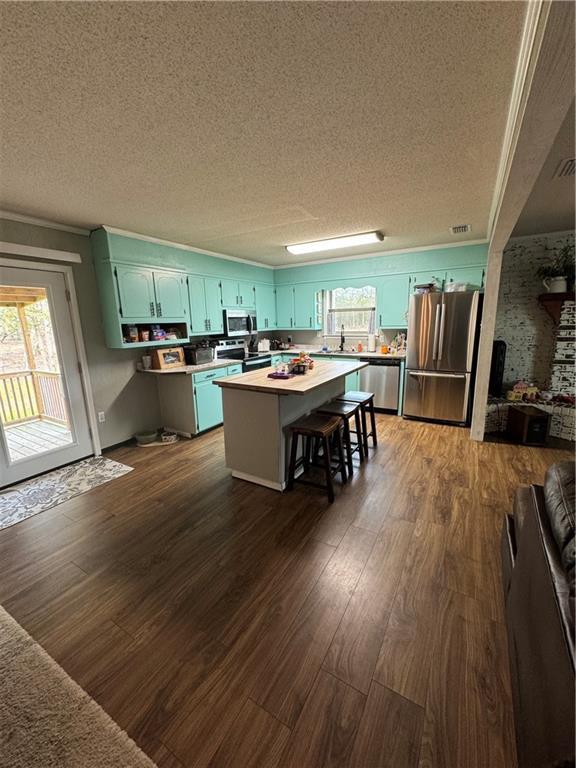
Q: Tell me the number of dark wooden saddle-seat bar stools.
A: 3